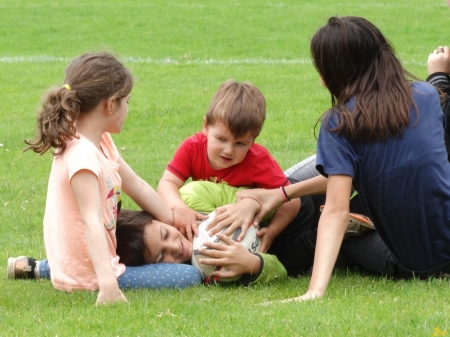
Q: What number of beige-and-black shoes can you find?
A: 1